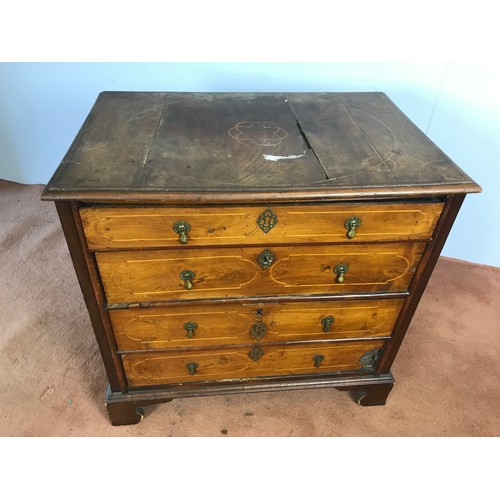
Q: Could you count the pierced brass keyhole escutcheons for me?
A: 4